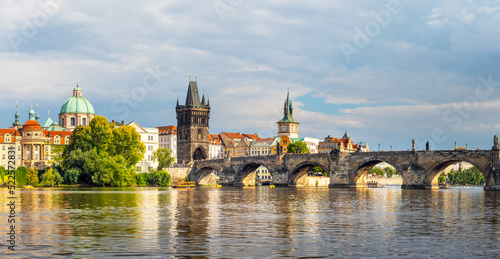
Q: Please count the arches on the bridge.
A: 5